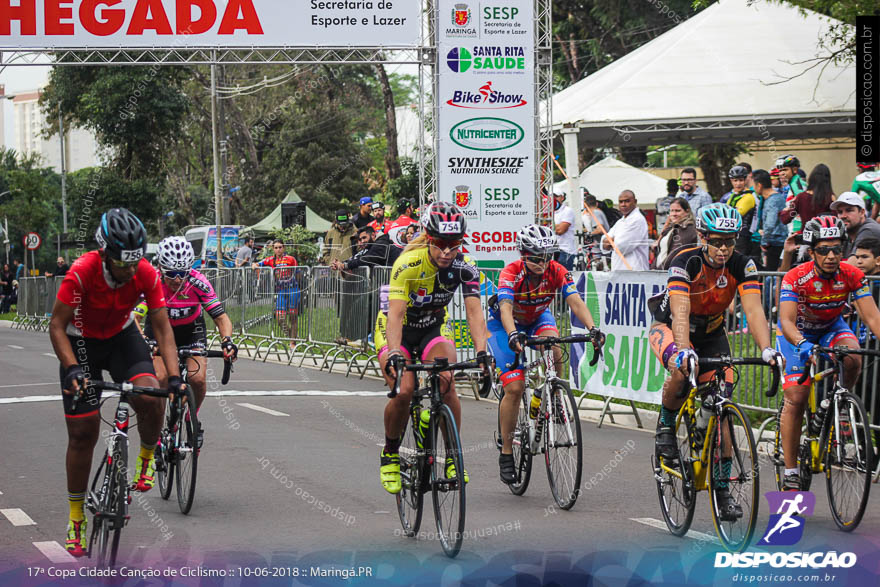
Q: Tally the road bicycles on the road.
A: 6